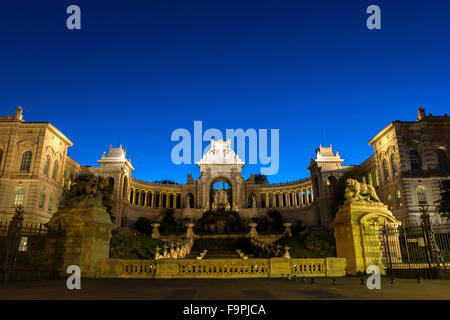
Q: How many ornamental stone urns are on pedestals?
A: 4